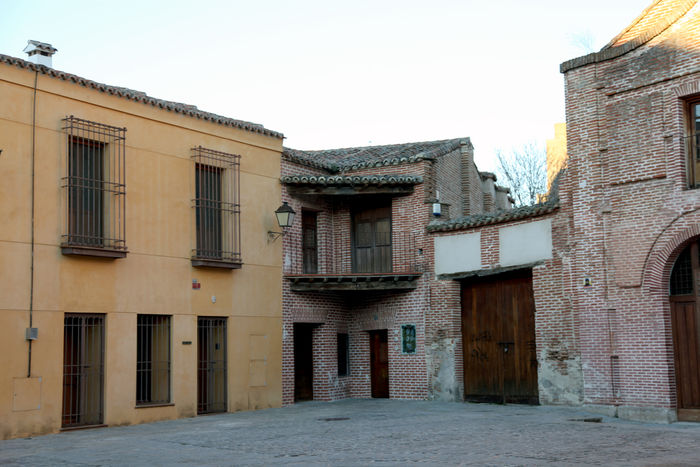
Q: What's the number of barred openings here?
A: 5